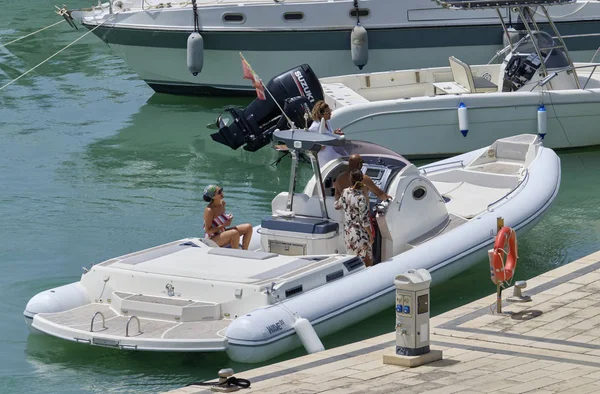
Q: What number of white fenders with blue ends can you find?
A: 2